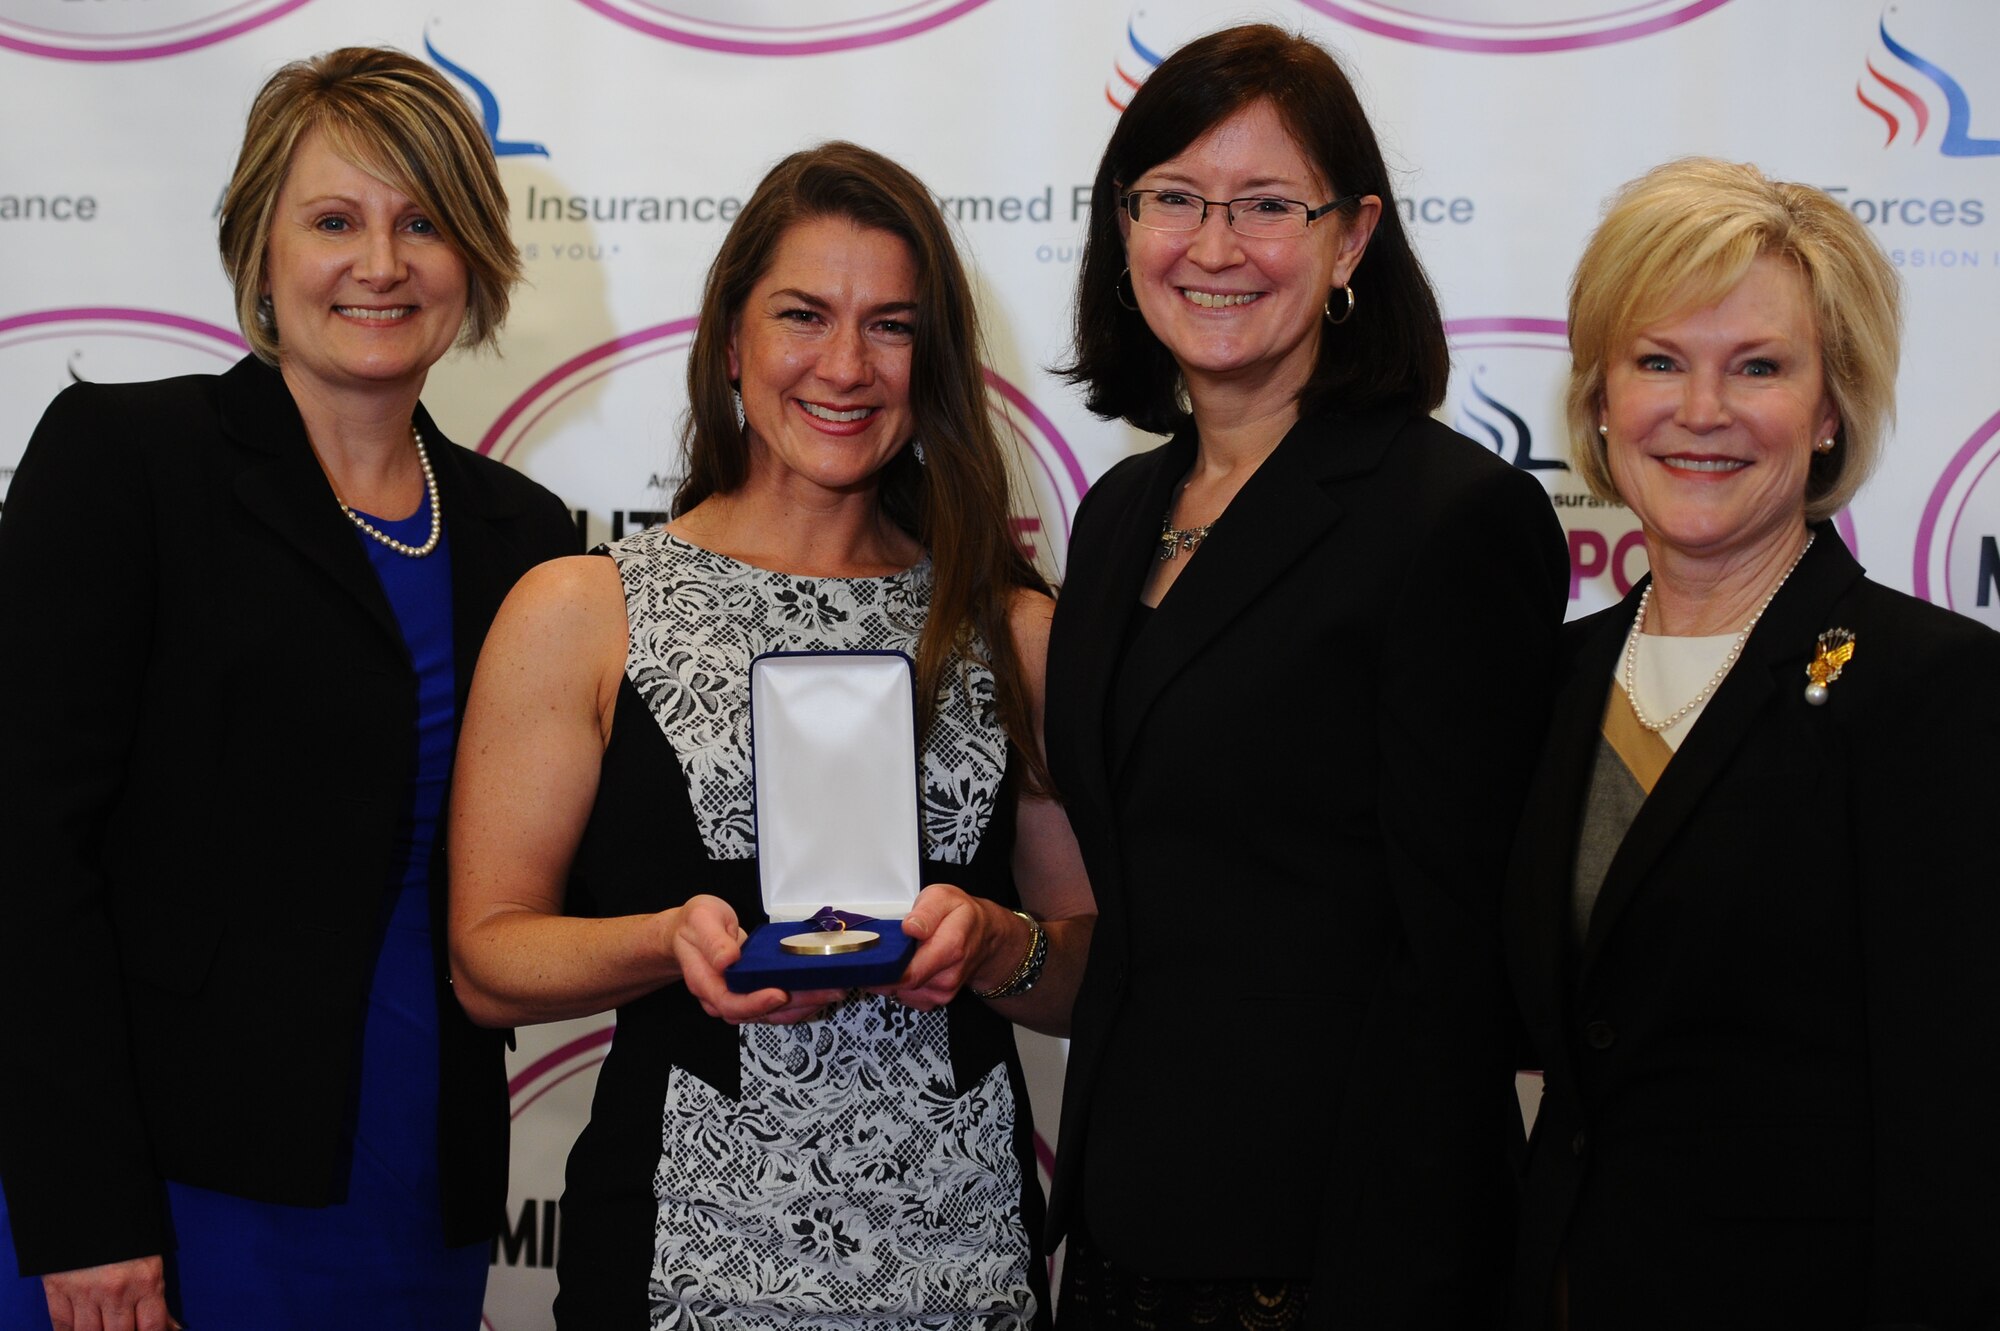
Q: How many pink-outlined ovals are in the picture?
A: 8